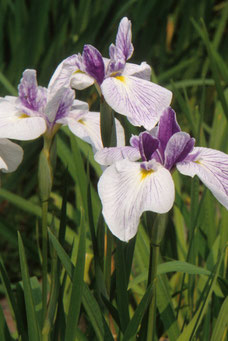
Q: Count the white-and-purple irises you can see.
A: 3